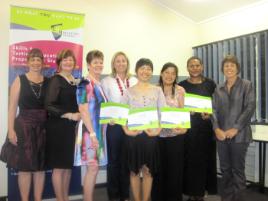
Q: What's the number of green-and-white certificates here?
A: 4